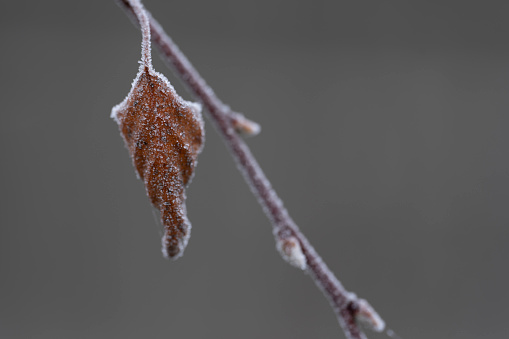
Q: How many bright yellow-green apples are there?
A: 0